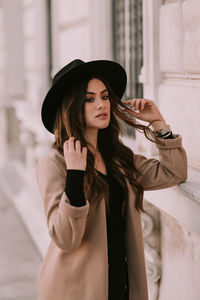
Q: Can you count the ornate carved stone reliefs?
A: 1